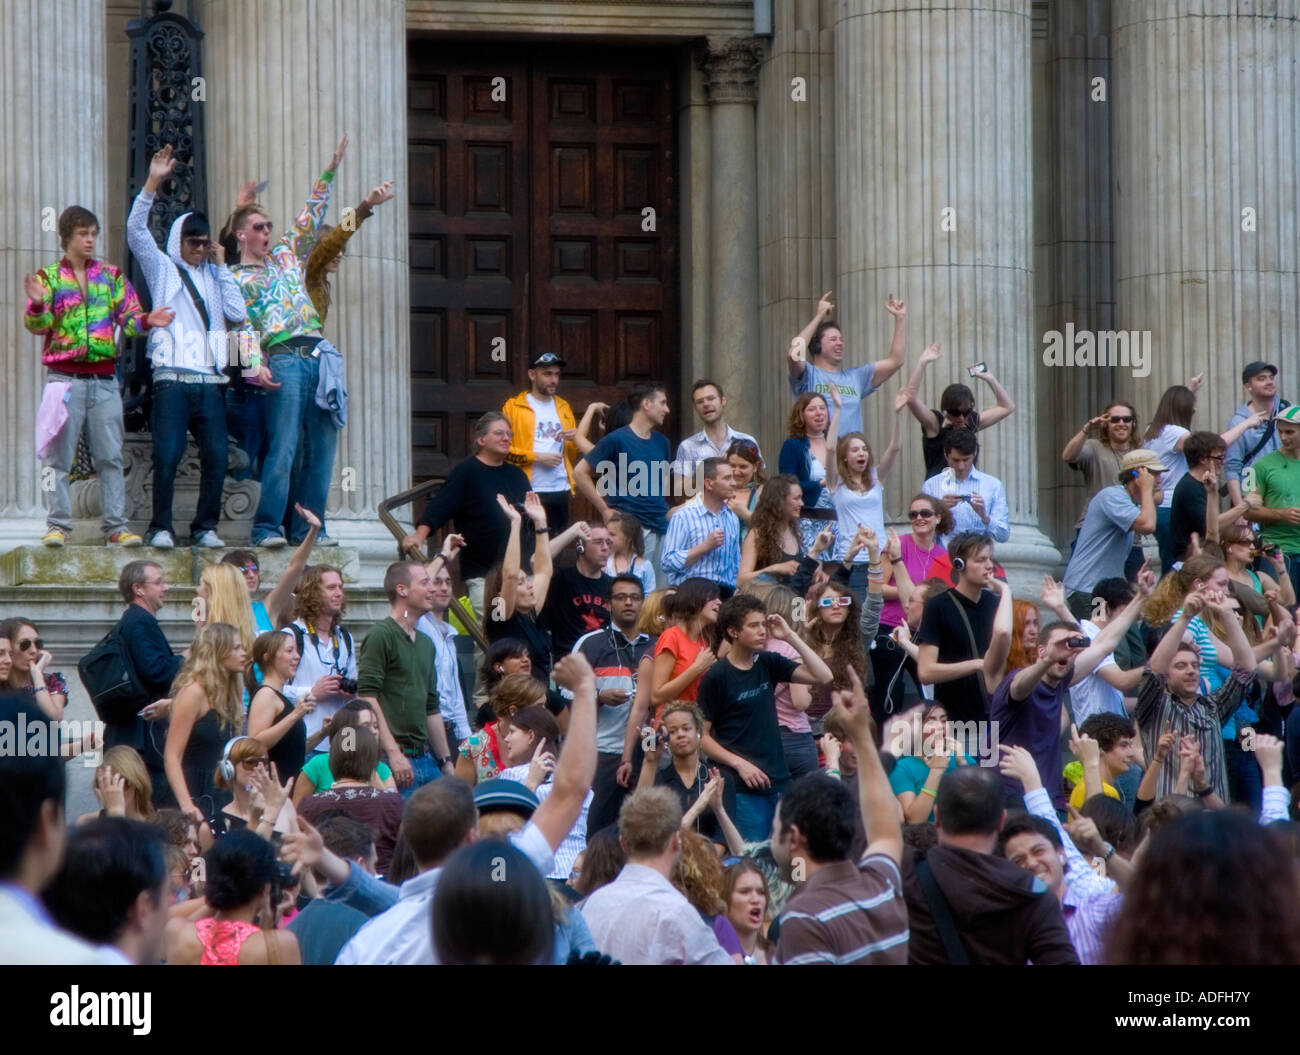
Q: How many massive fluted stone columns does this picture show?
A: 4